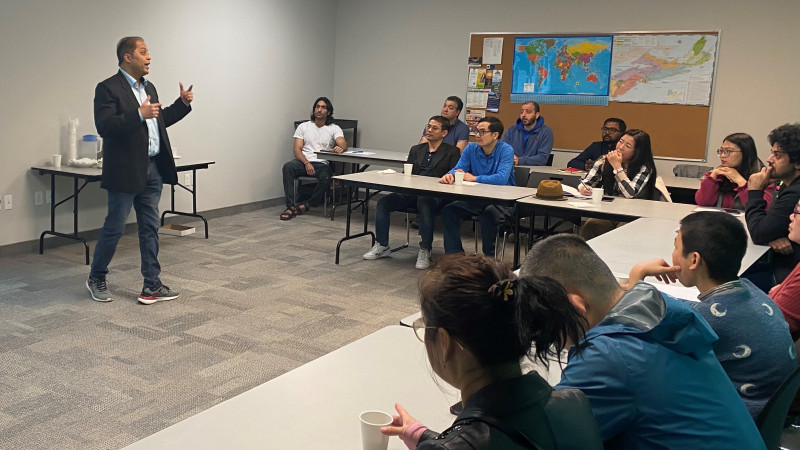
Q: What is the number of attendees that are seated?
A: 13